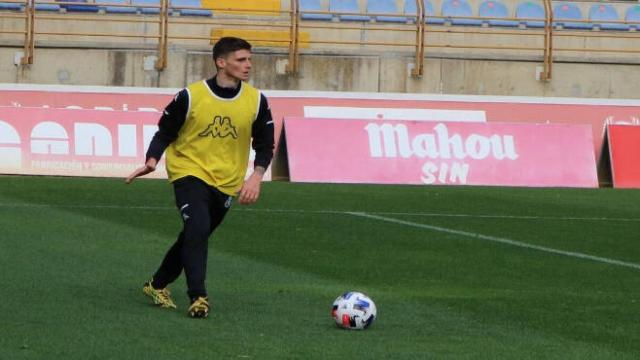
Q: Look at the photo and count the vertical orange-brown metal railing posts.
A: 5